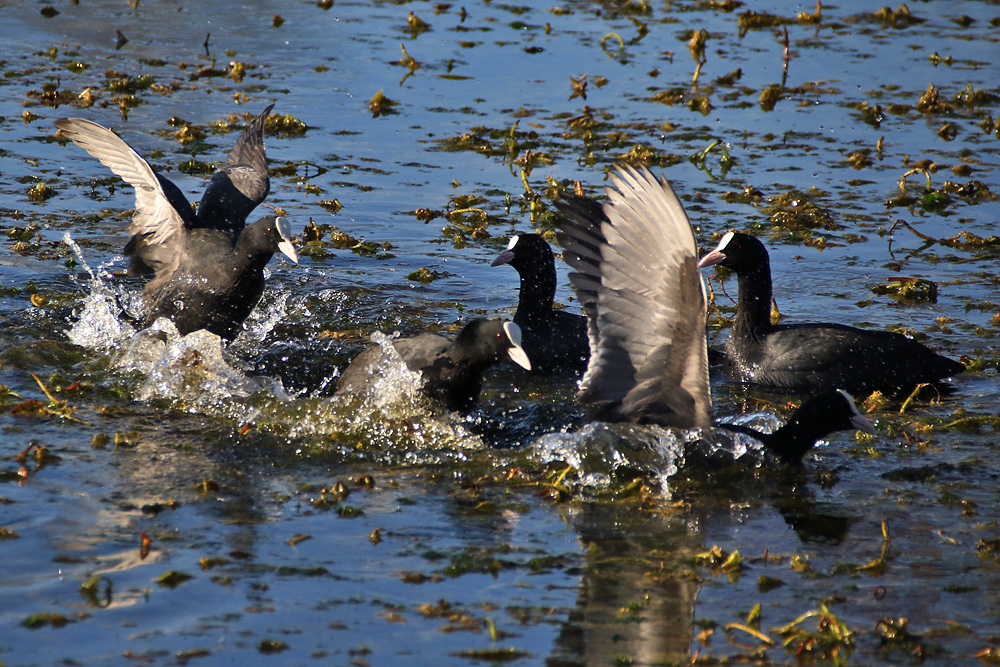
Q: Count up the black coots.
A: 5